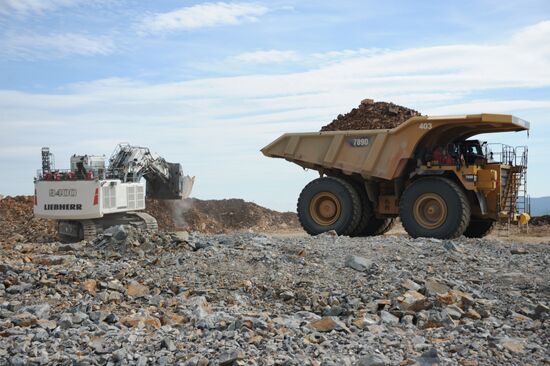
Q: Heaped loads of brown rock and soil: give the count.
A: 1